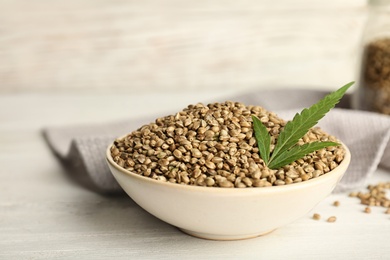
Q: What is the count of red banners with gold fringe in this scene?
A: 0